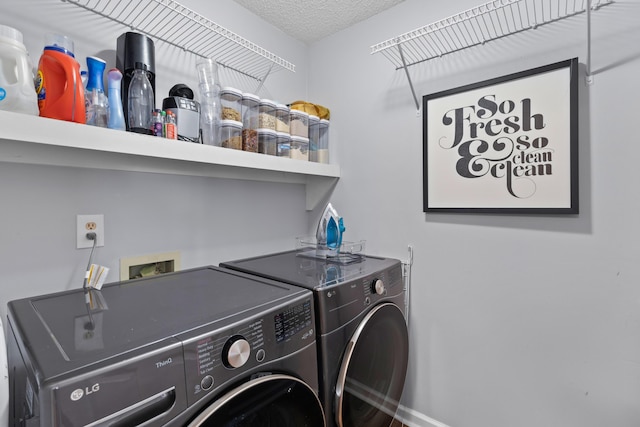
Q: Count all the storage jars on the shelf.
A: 11